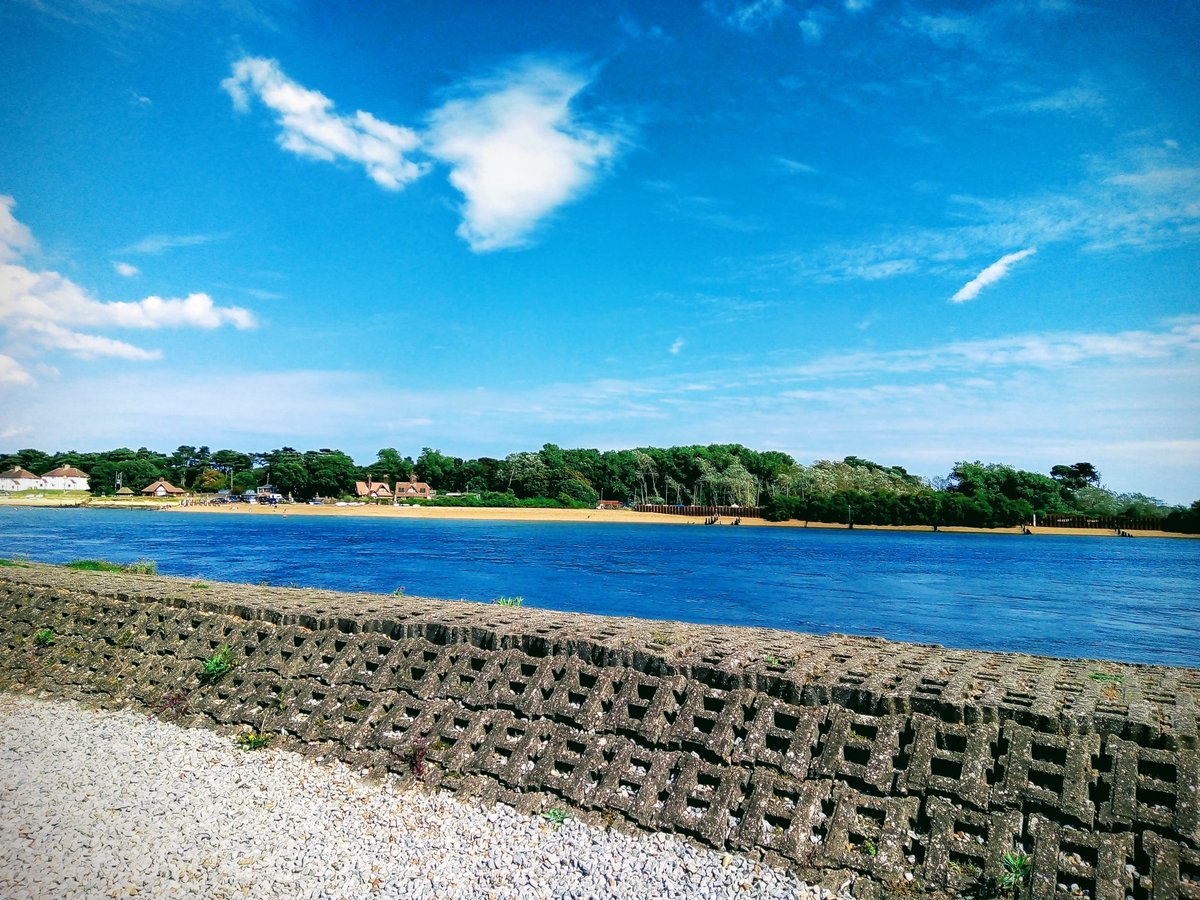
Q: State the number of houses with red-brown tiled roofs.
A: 5